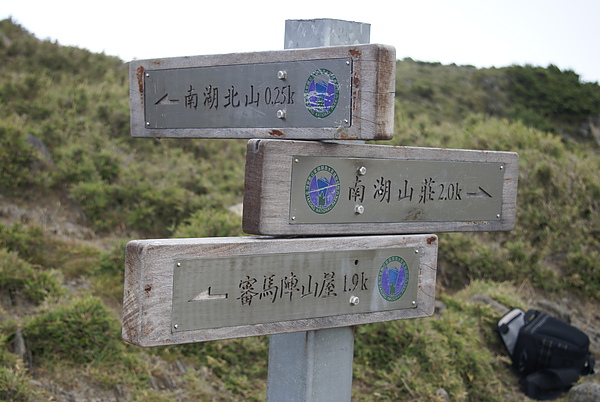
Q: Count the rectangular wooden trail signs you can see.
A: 3